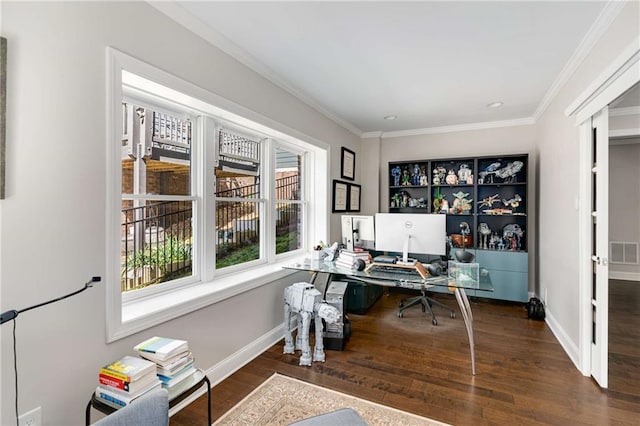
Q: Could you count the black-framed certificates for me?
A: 3